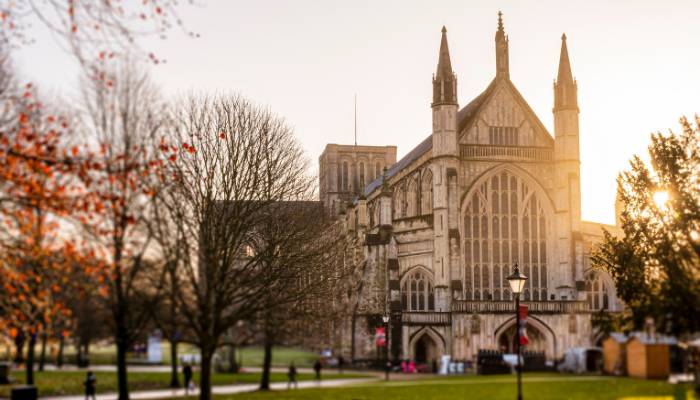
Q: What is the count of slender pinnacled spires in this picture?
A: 3